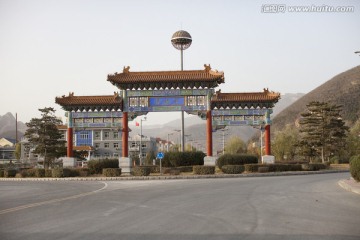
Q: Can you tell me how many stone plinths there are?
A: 4